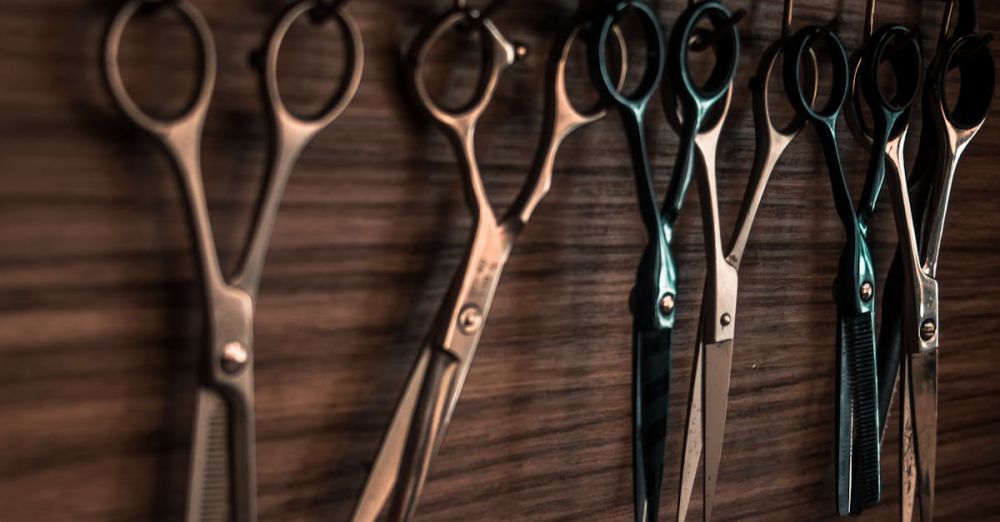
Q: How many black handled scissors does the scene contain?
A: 2